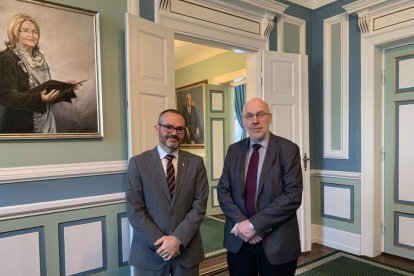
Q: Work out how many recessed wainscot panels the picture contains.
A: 4